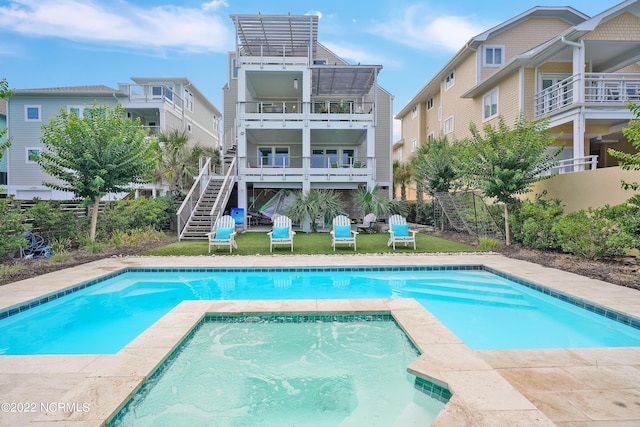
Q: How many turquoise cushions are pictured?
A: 4